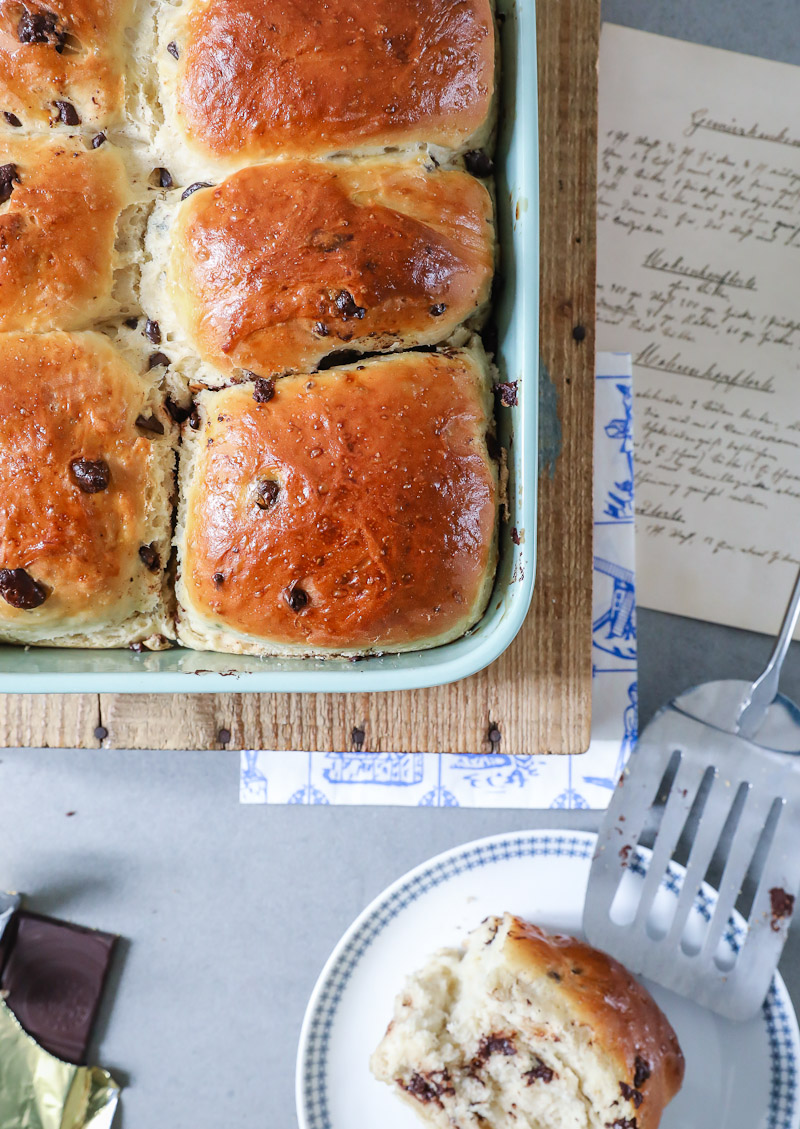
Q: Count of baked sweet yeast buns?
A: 7